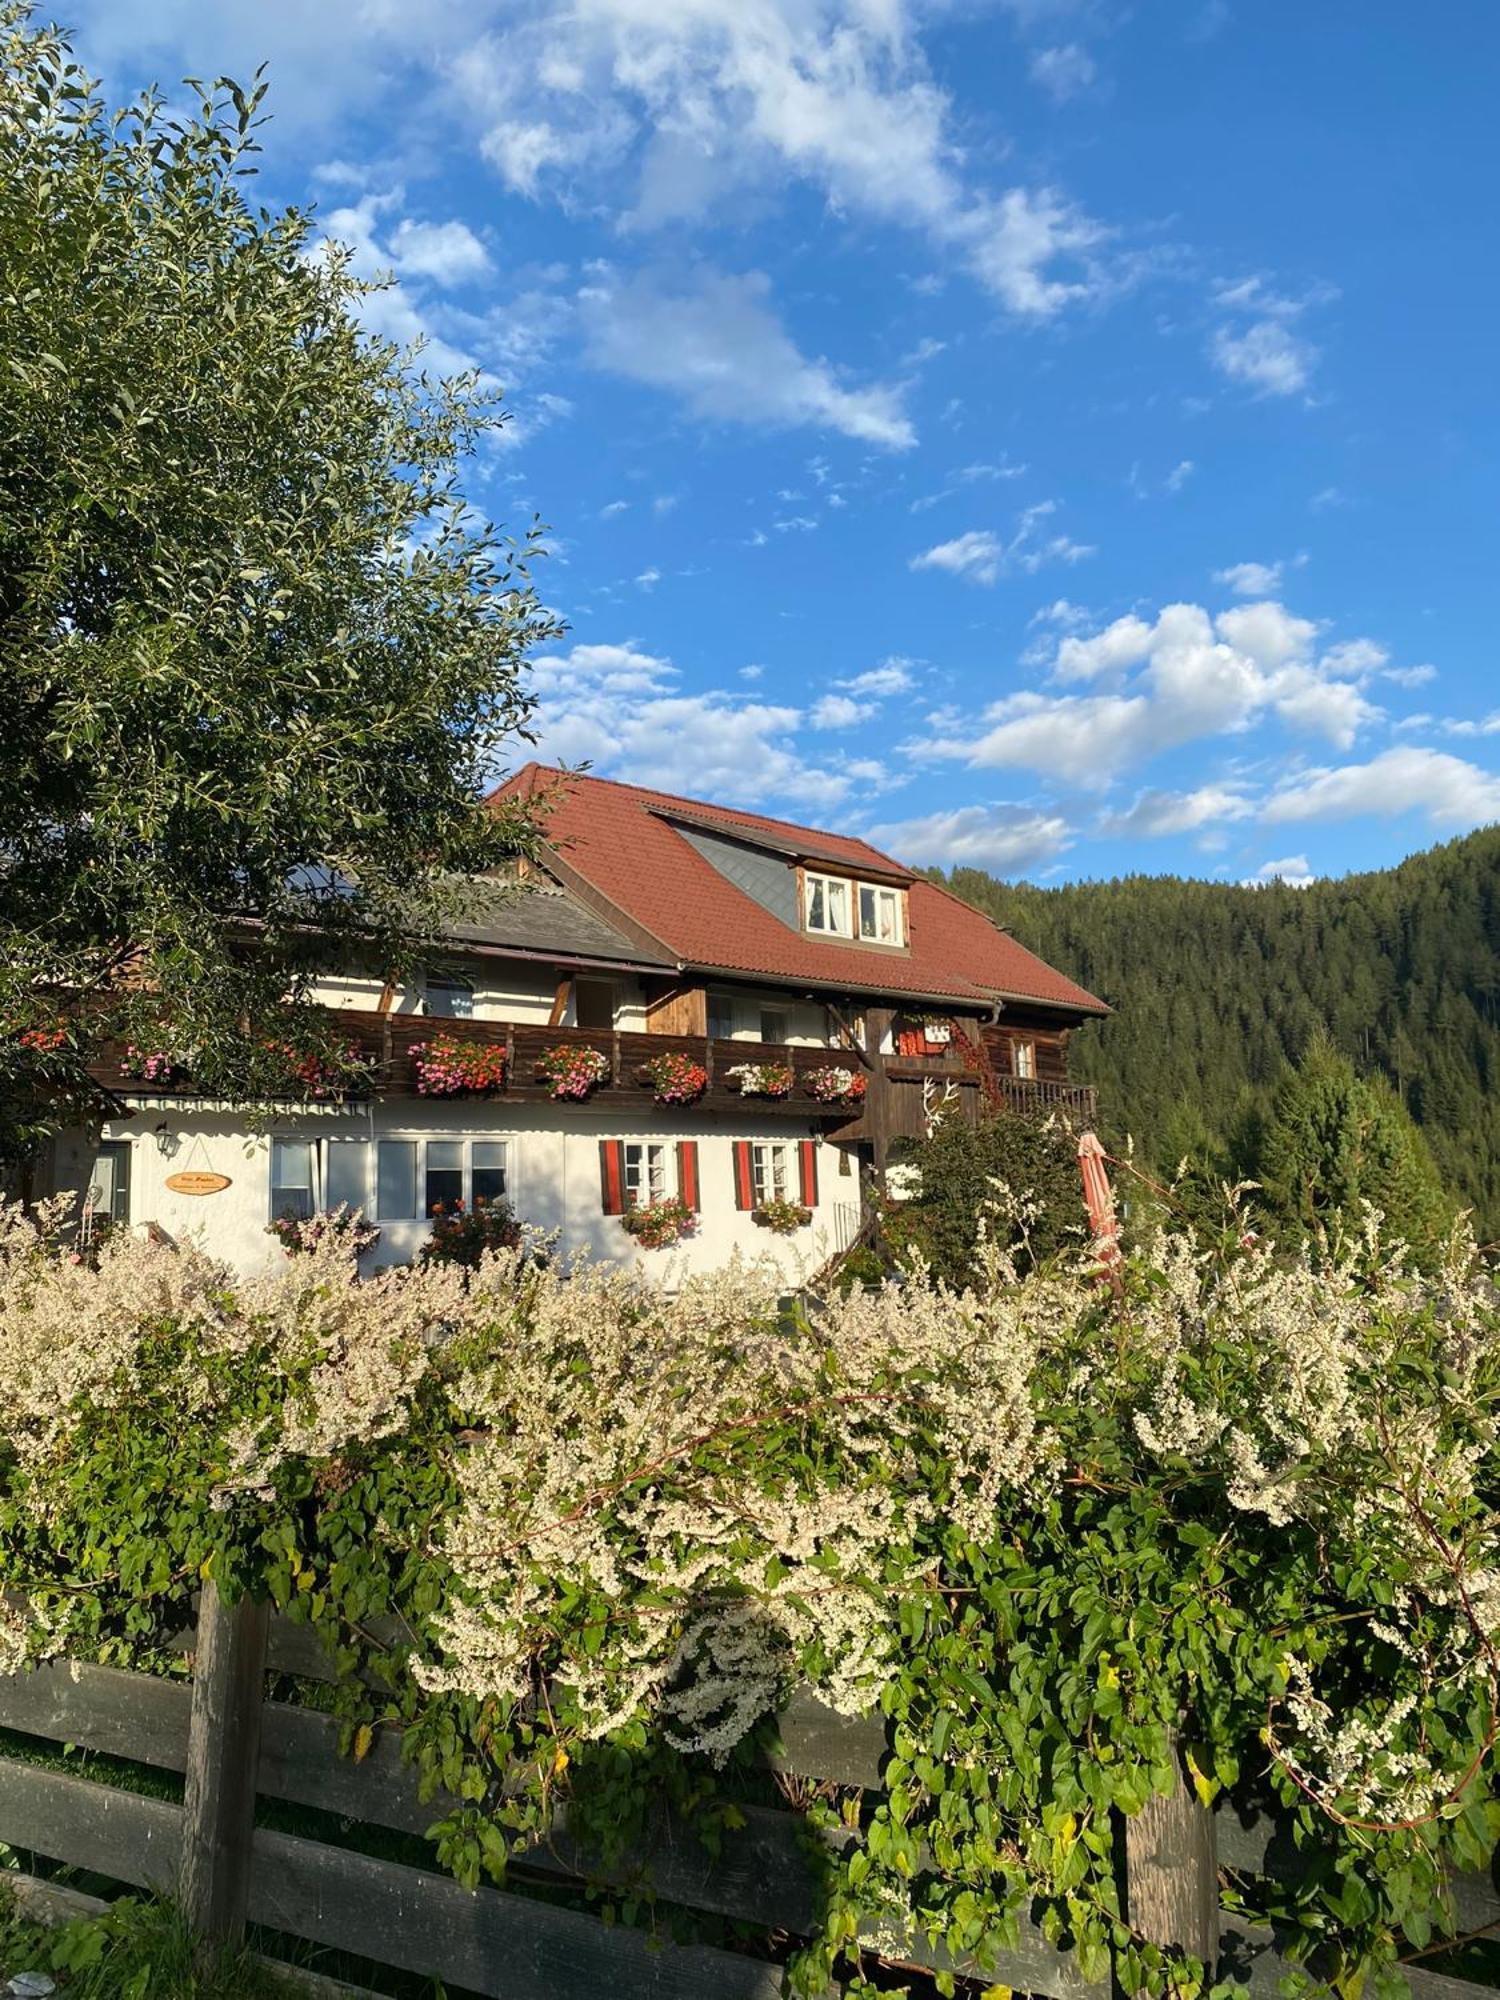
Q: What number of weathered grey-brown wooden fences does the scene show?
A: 1